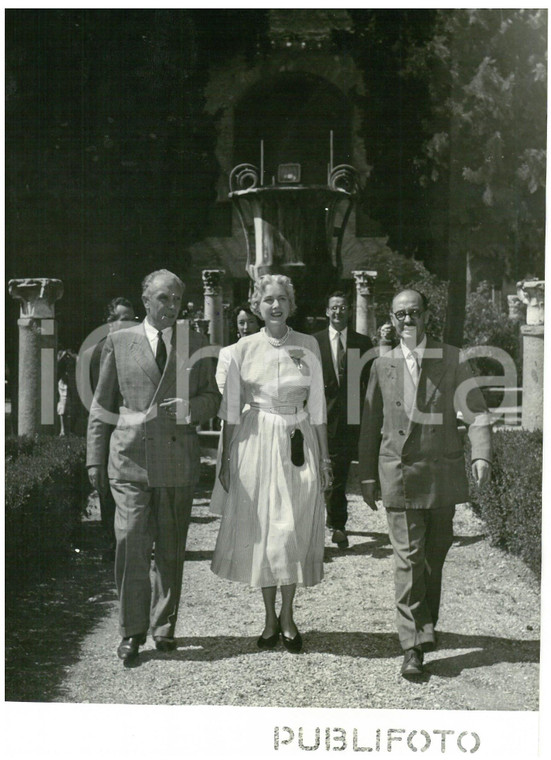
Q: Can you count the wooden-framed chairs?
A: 0